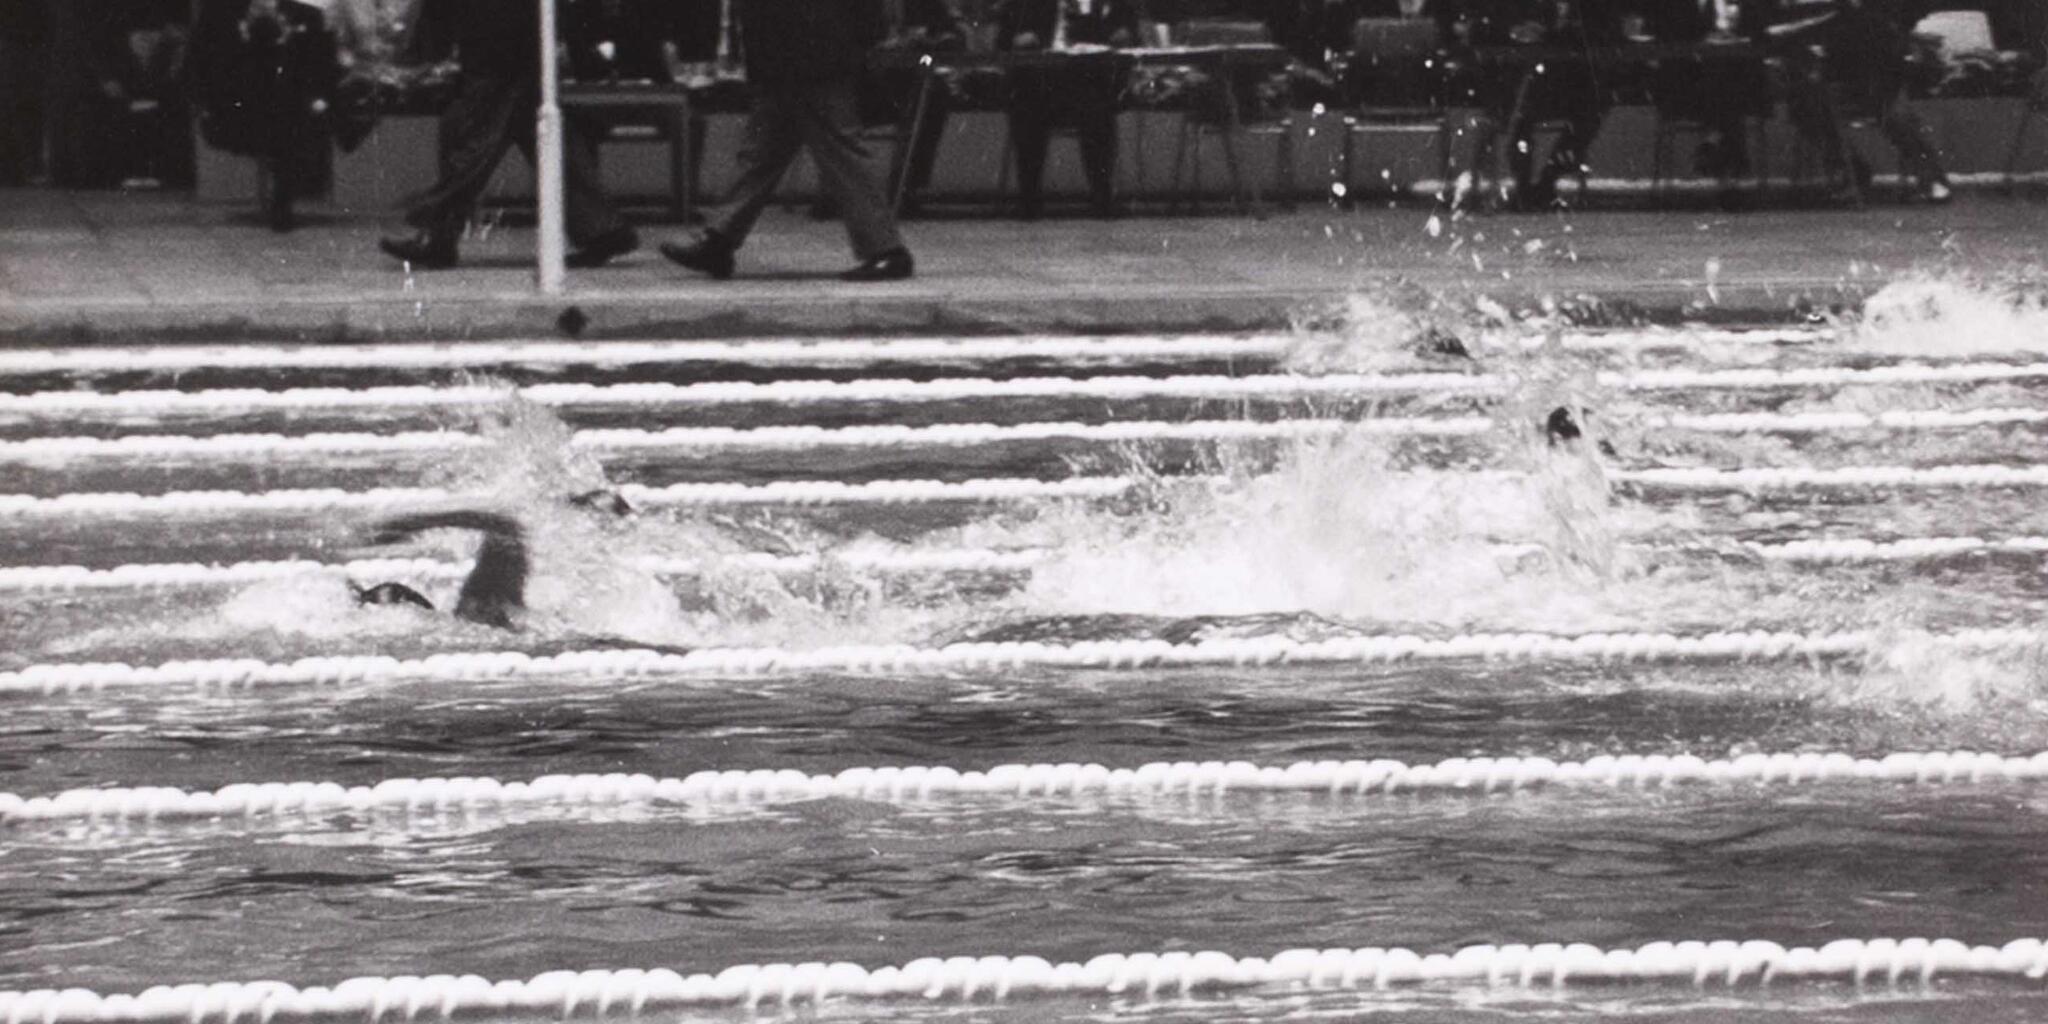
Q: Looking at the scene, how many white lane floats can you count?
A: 8